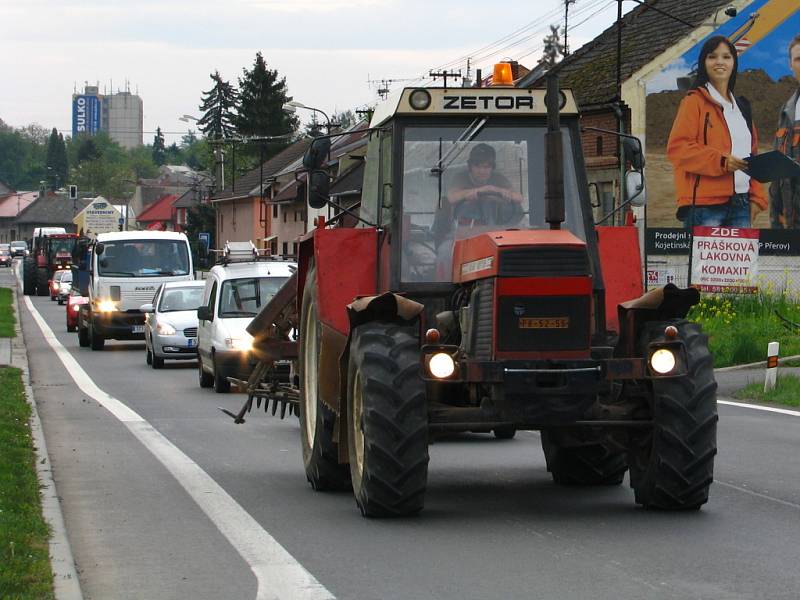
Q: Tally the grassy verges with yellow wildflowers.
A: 1